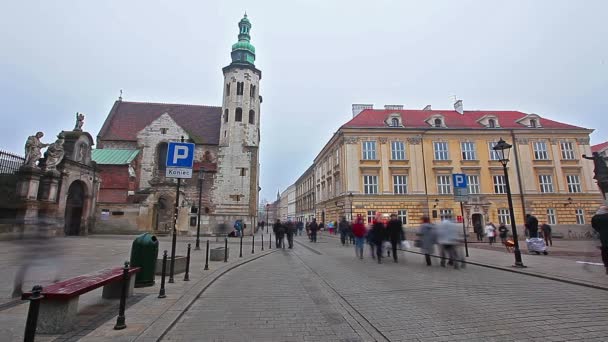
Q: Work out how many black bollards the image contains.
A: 10